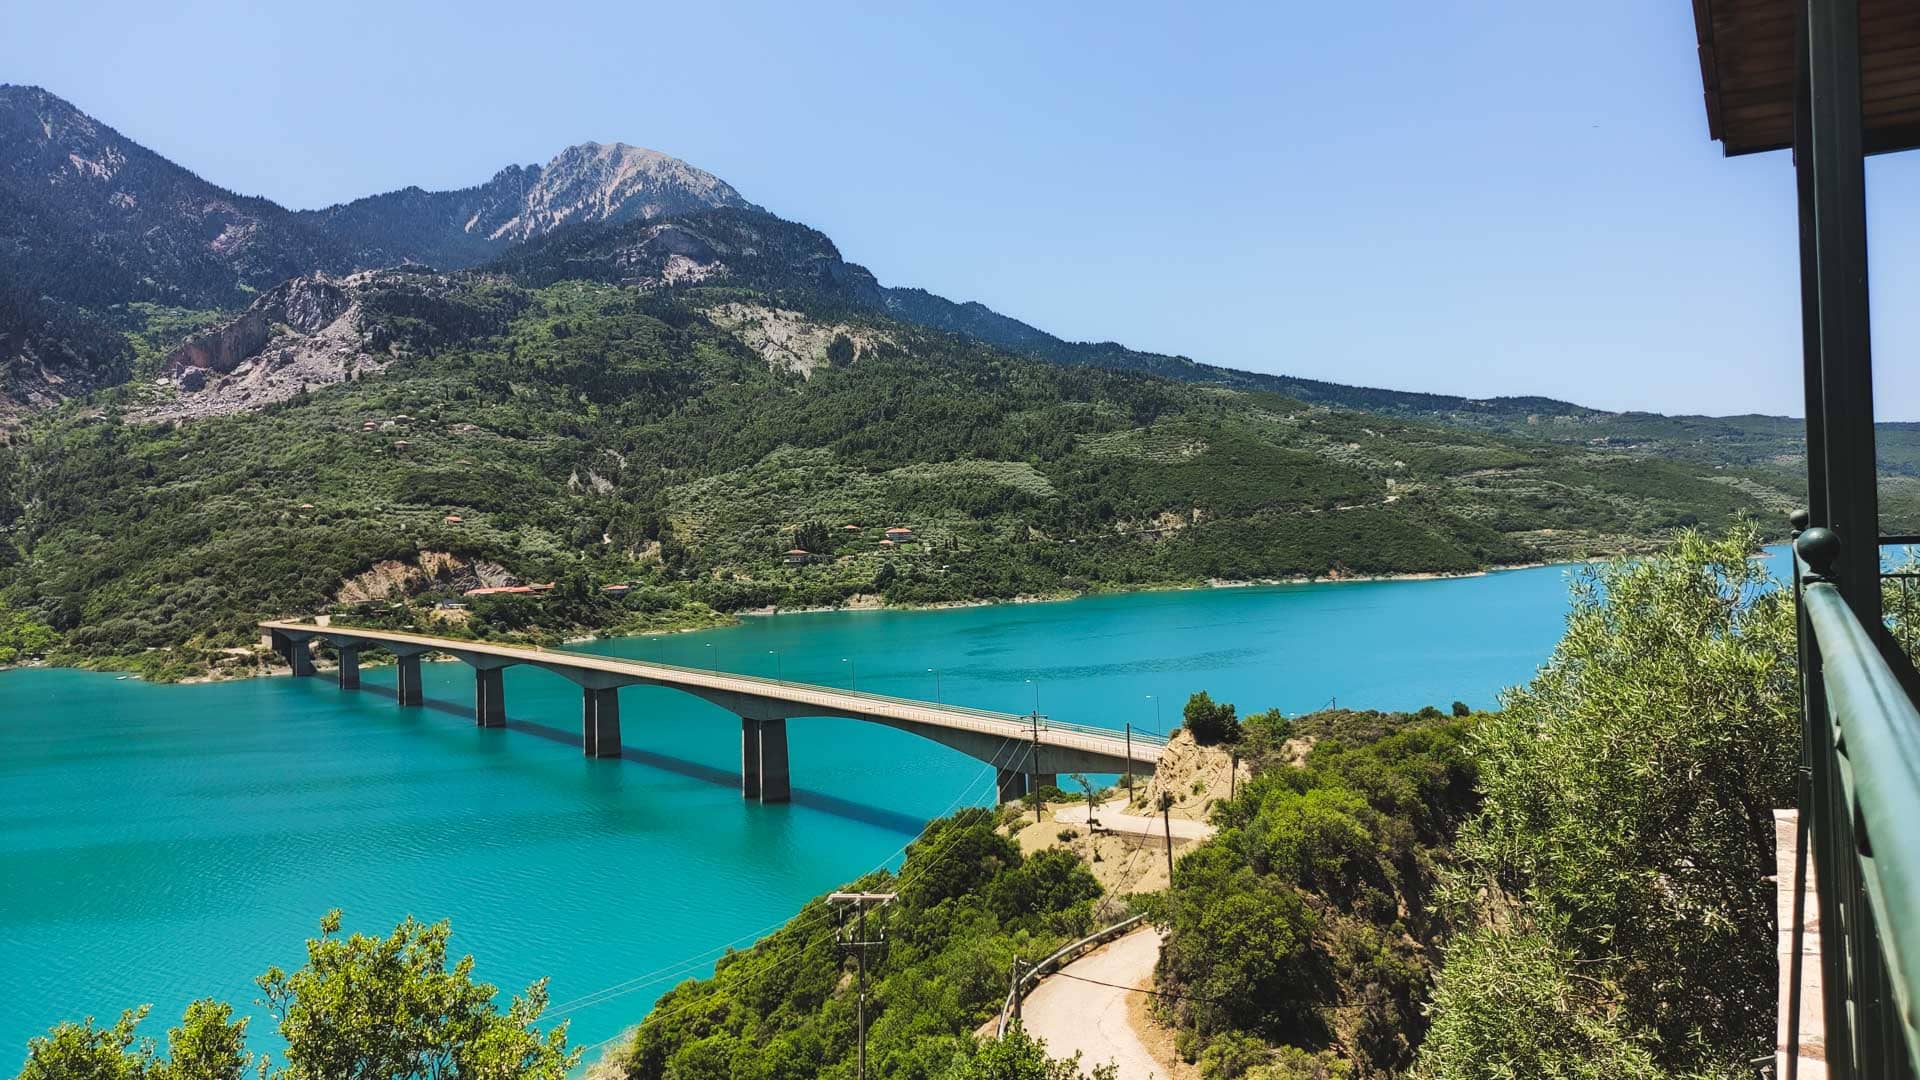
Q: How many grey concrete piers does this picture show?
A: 7